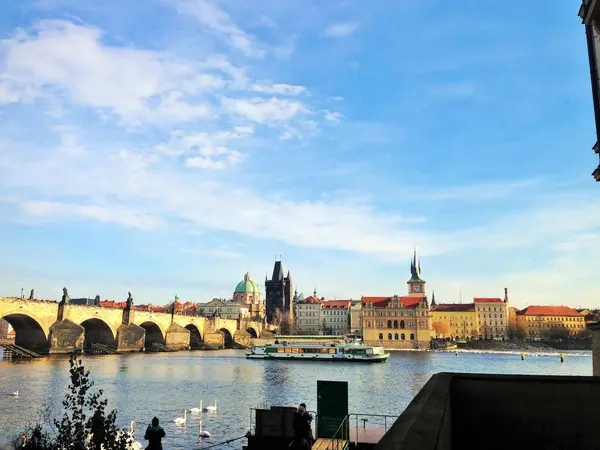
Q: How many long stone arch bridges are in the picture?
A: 1